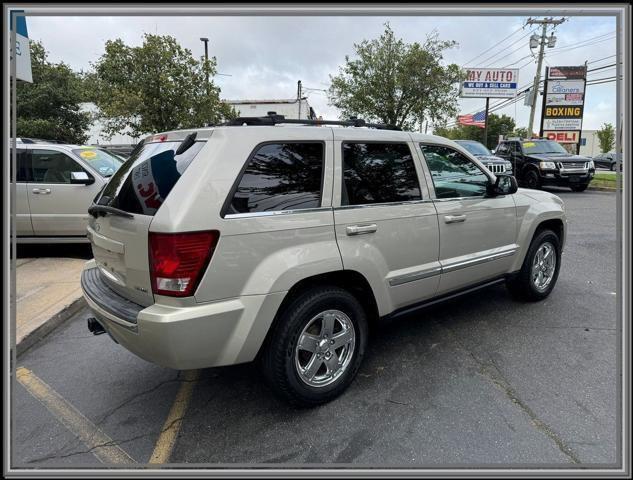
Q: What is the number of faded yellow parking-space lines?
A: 2